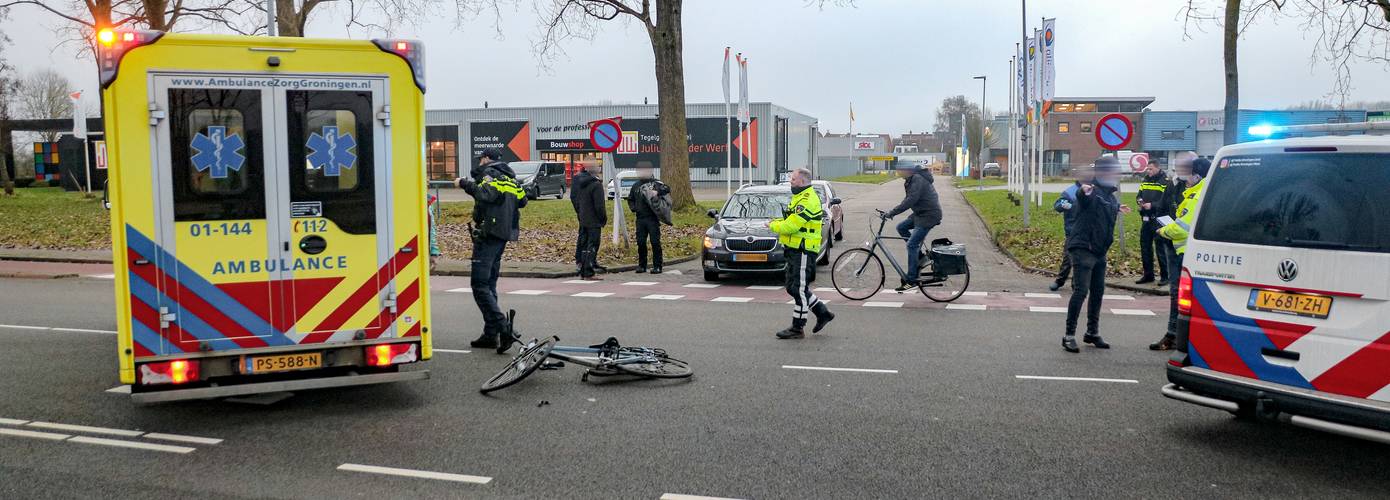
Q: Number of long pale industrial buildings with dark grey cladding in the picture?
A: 1